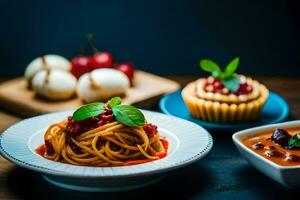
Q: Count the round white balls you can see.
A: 3